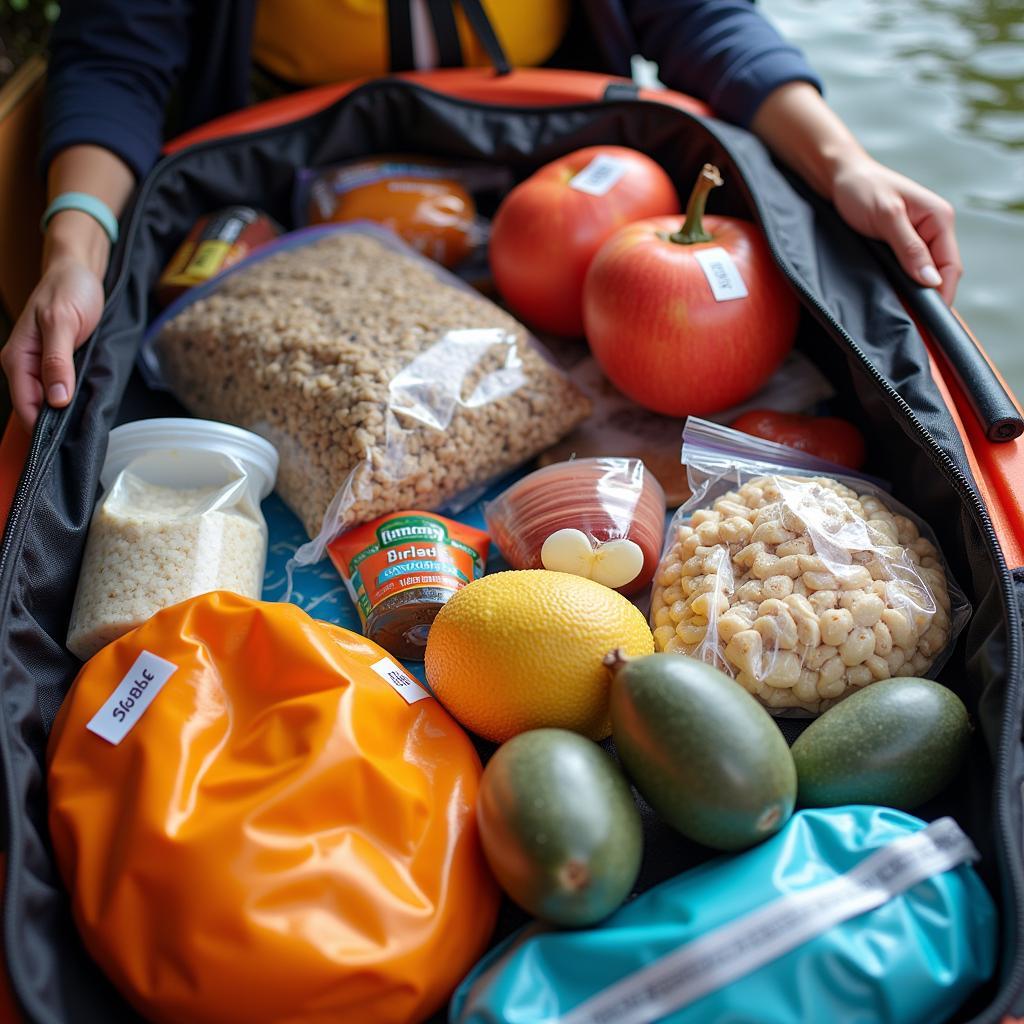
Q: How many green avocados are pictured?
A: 3